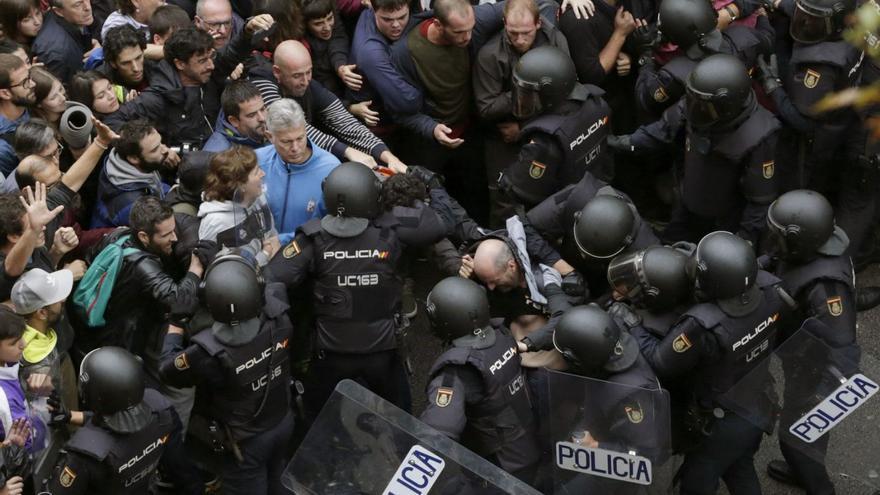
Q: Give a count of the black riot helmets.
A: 13